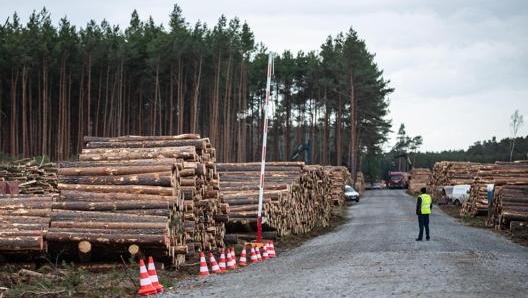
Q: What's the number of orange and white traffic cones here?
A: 13